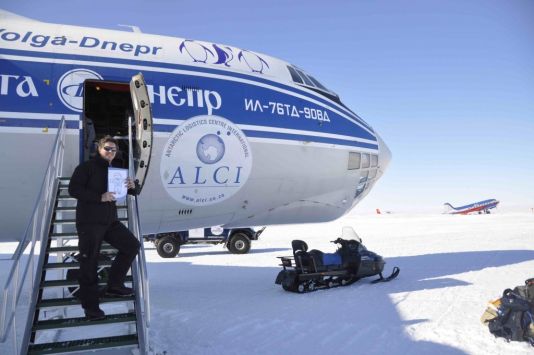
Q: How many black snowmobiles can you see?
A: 1